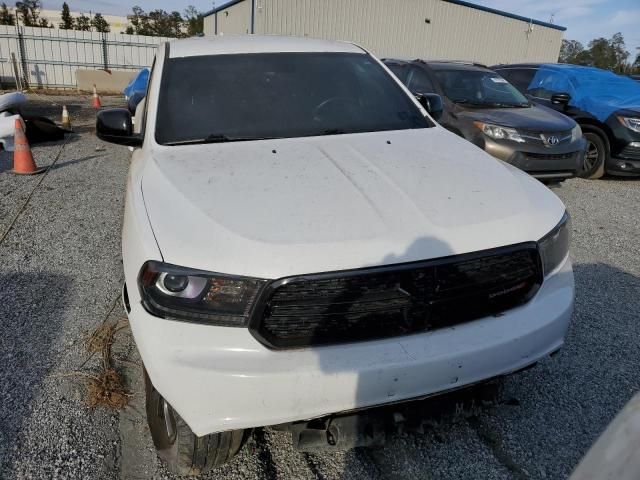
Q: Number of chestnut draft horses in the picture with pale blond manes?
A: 0